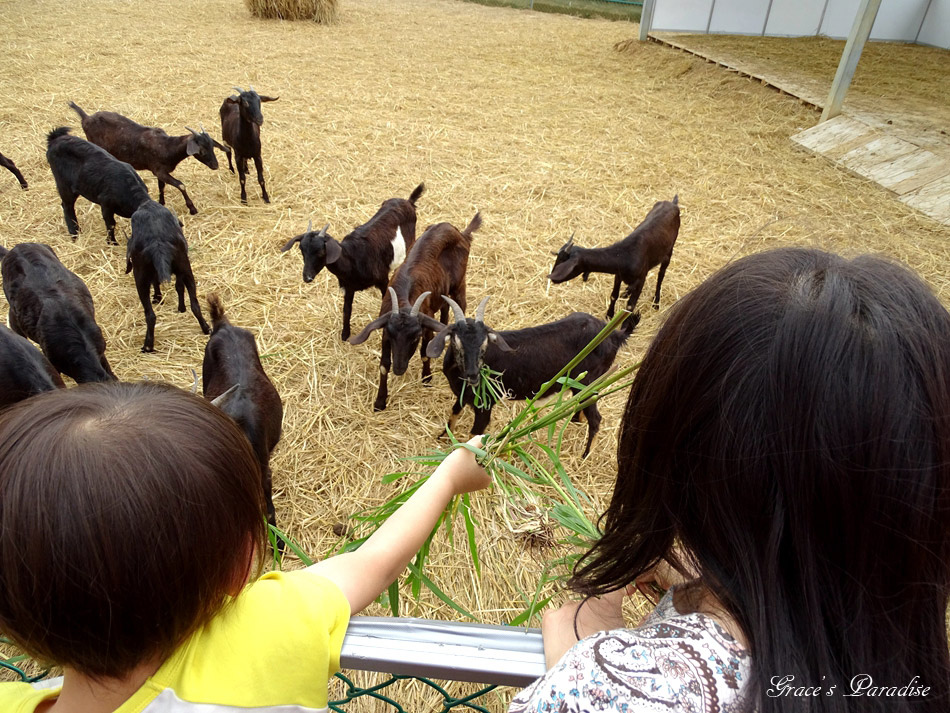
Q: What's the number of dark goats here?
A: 12